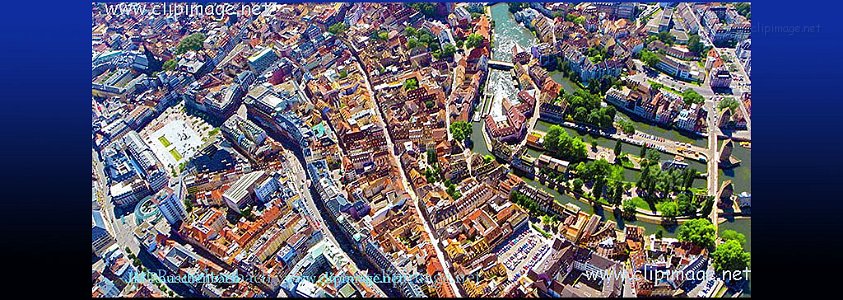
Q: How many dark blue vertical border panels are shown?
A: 2